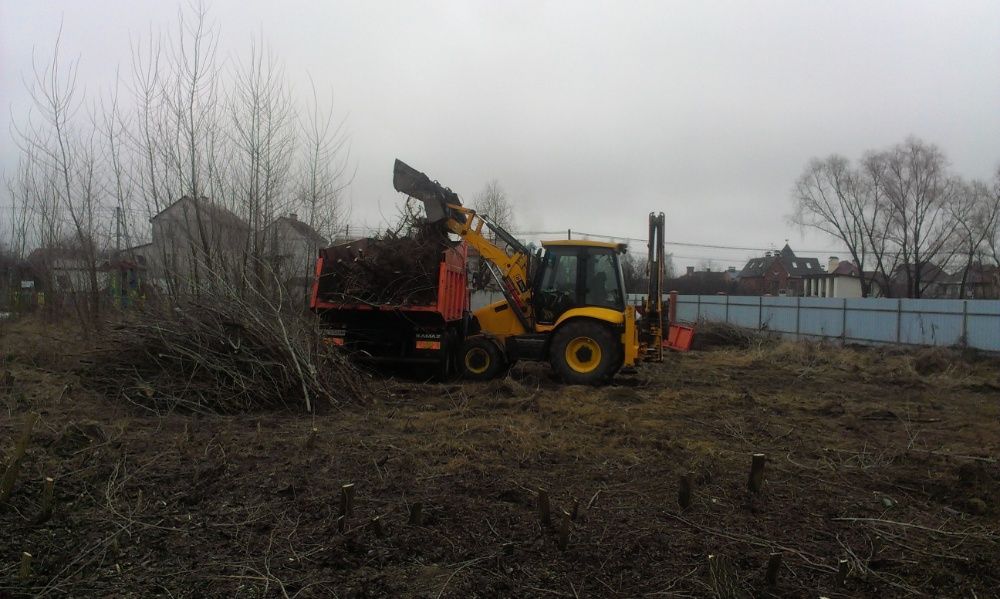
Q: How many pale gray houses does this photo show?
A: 2